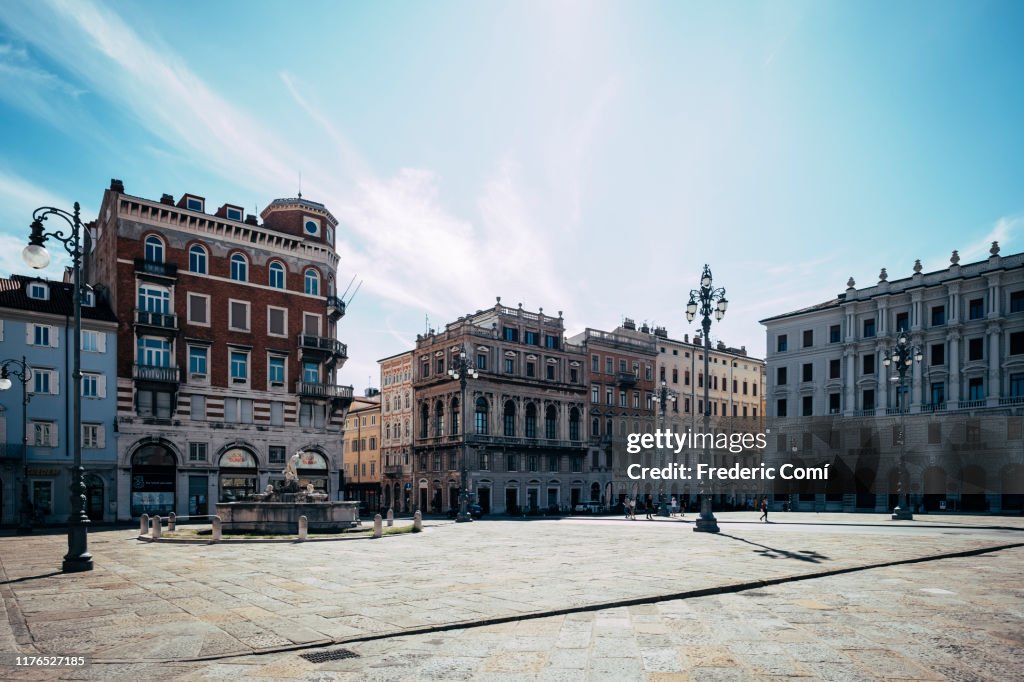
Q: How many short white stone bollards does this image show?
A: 8